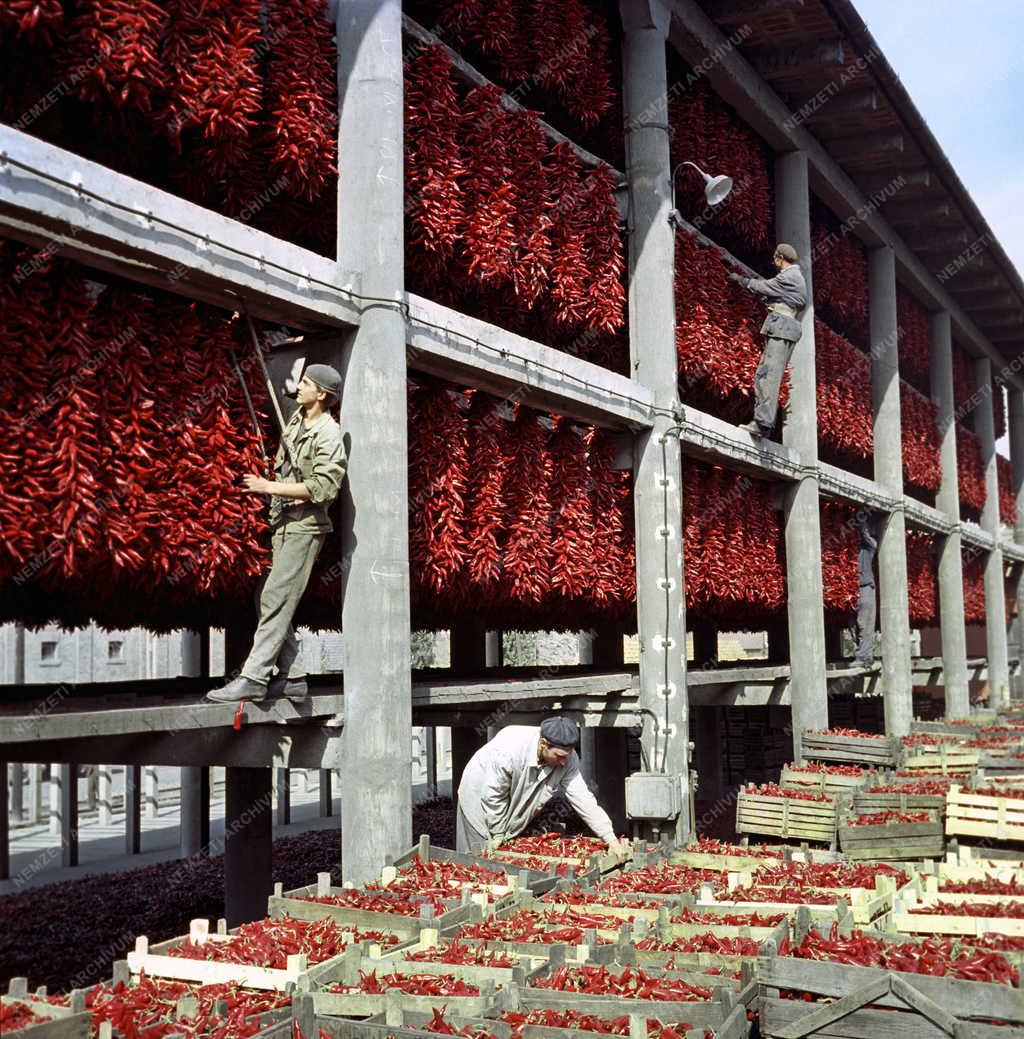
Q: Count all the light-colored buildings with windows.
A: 1